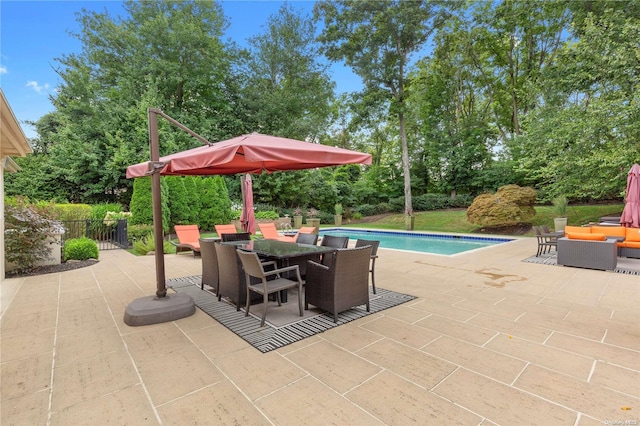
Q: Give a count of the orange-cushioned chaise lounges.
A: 4